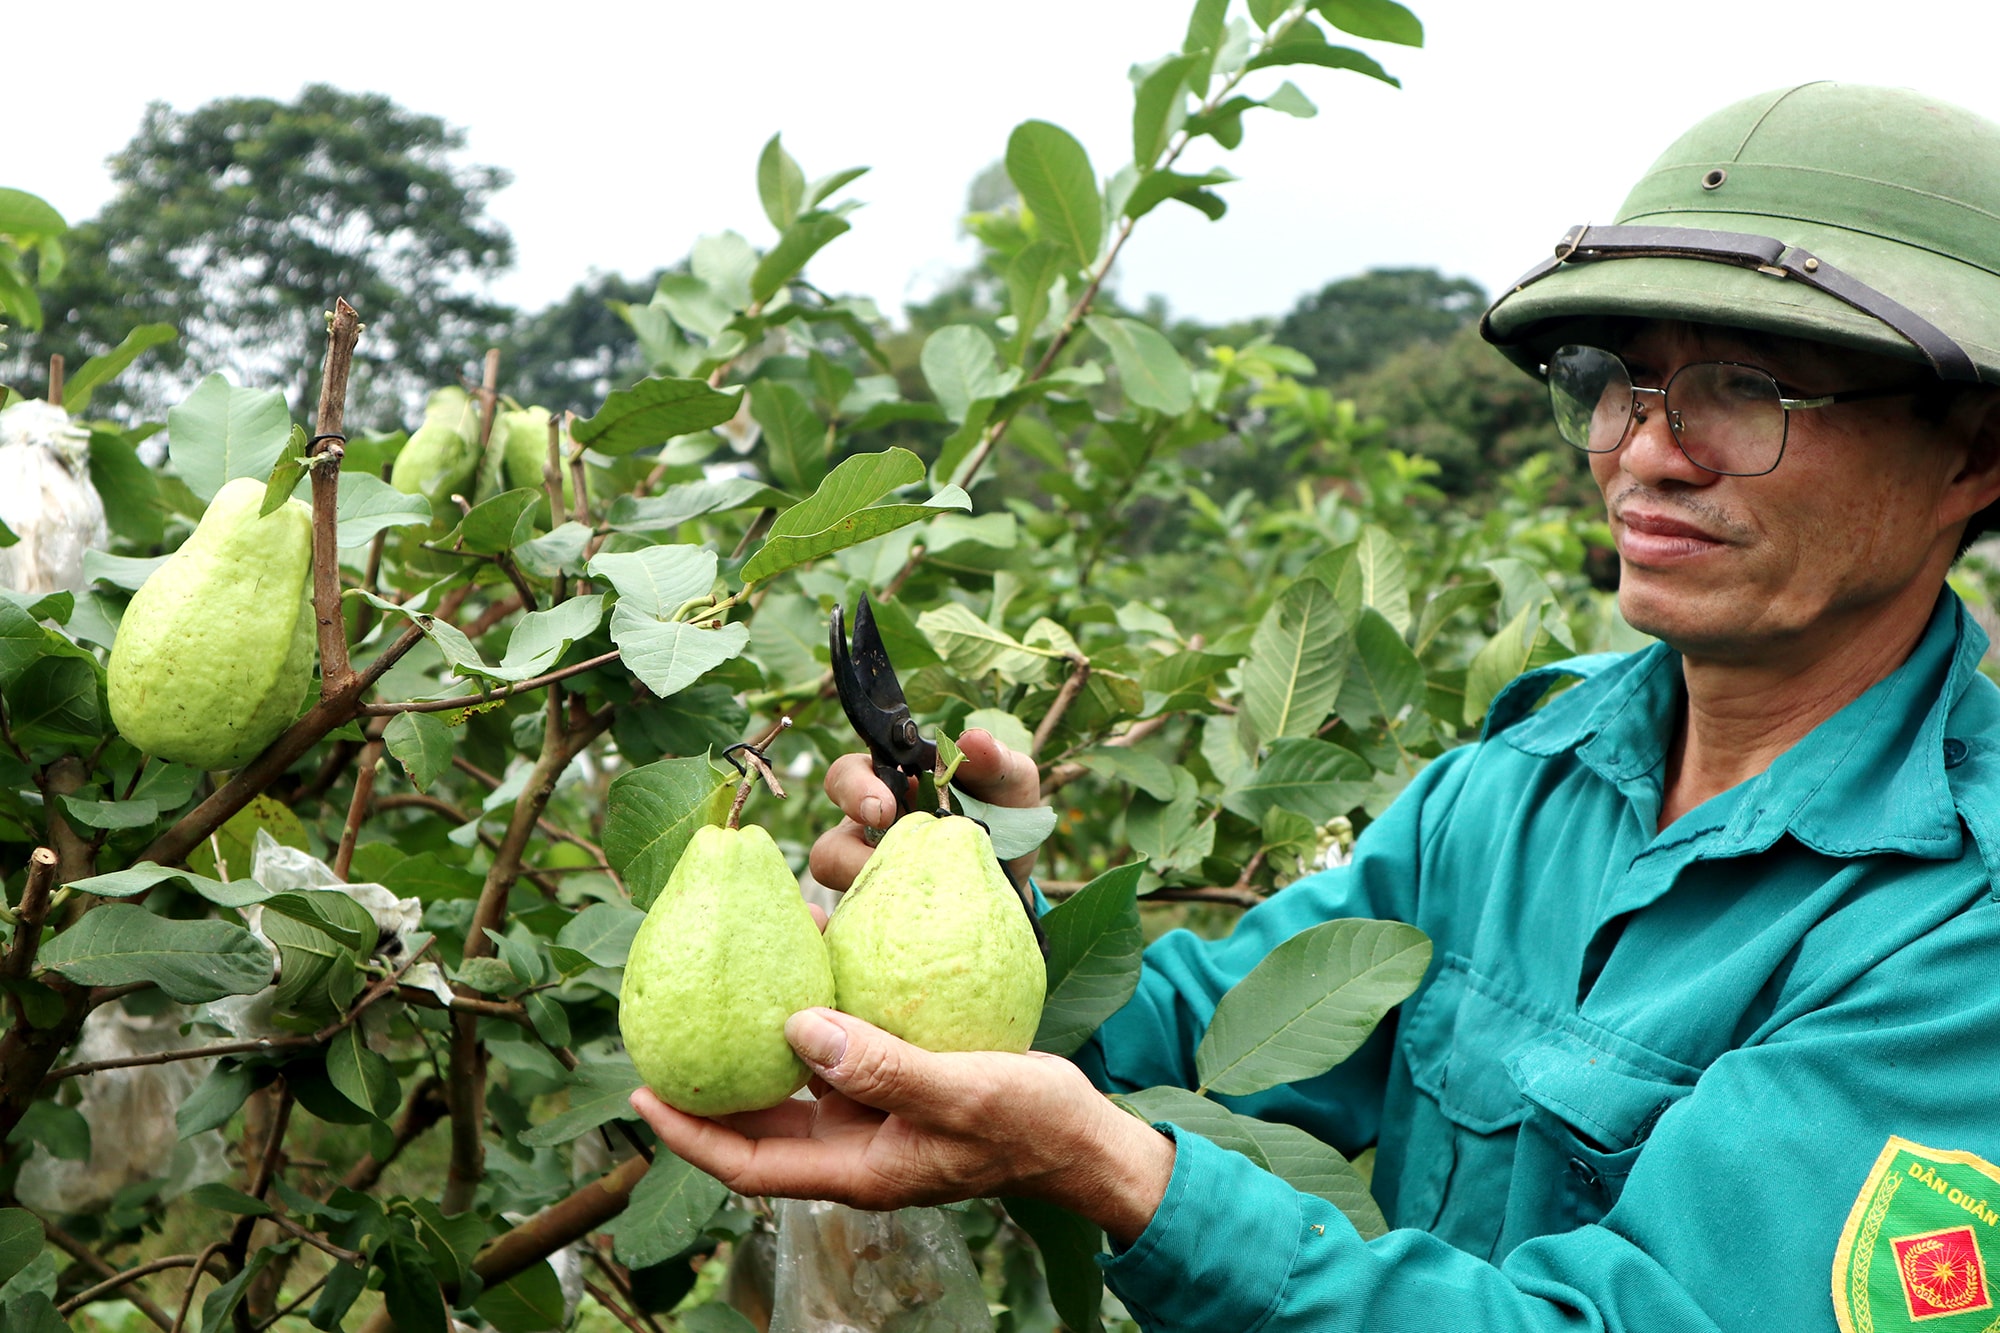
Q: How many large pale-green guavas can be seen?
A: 5